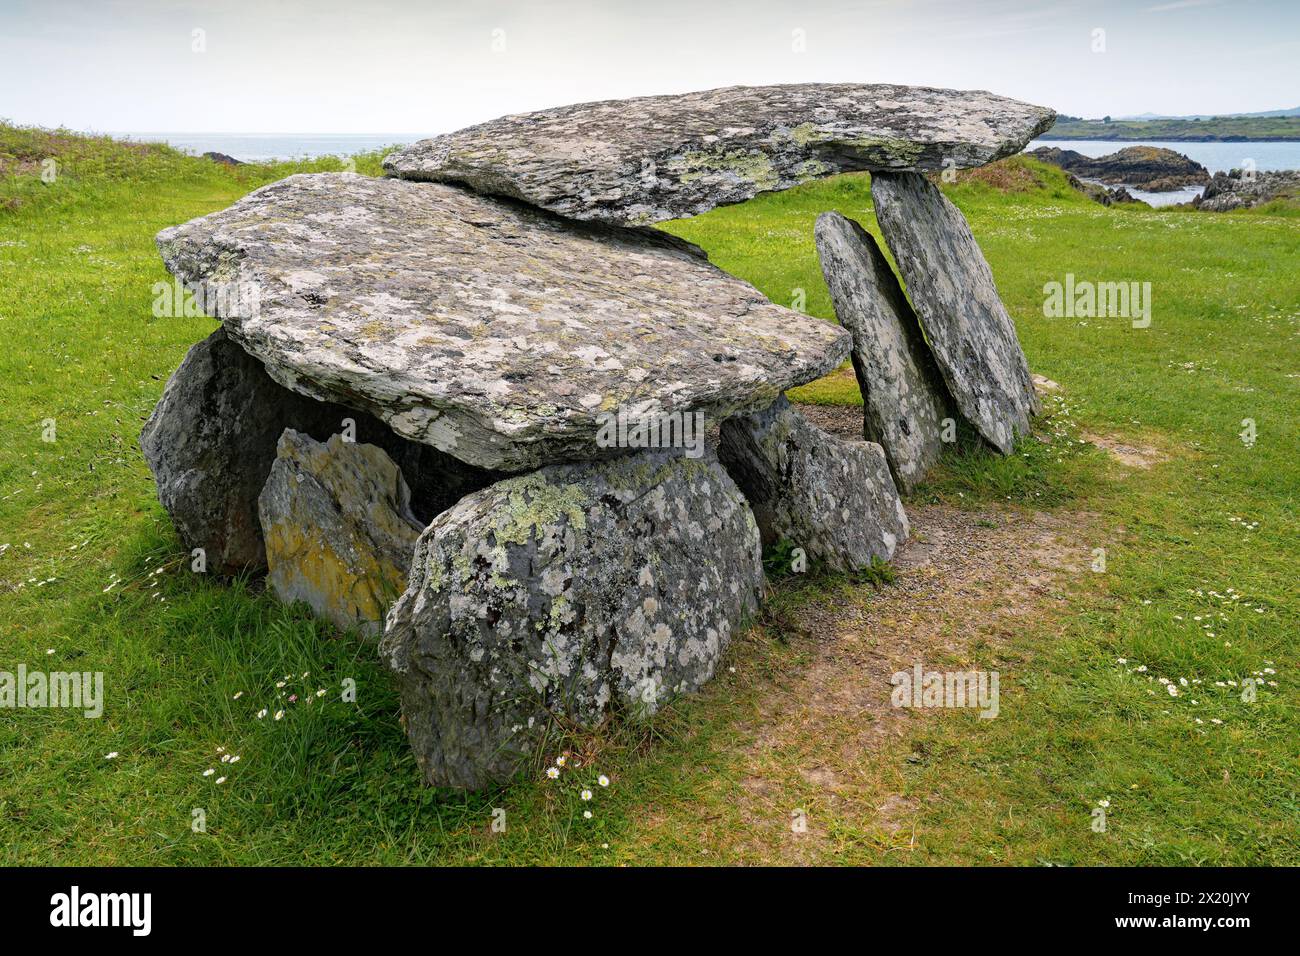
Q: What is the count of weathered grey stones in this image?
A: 8